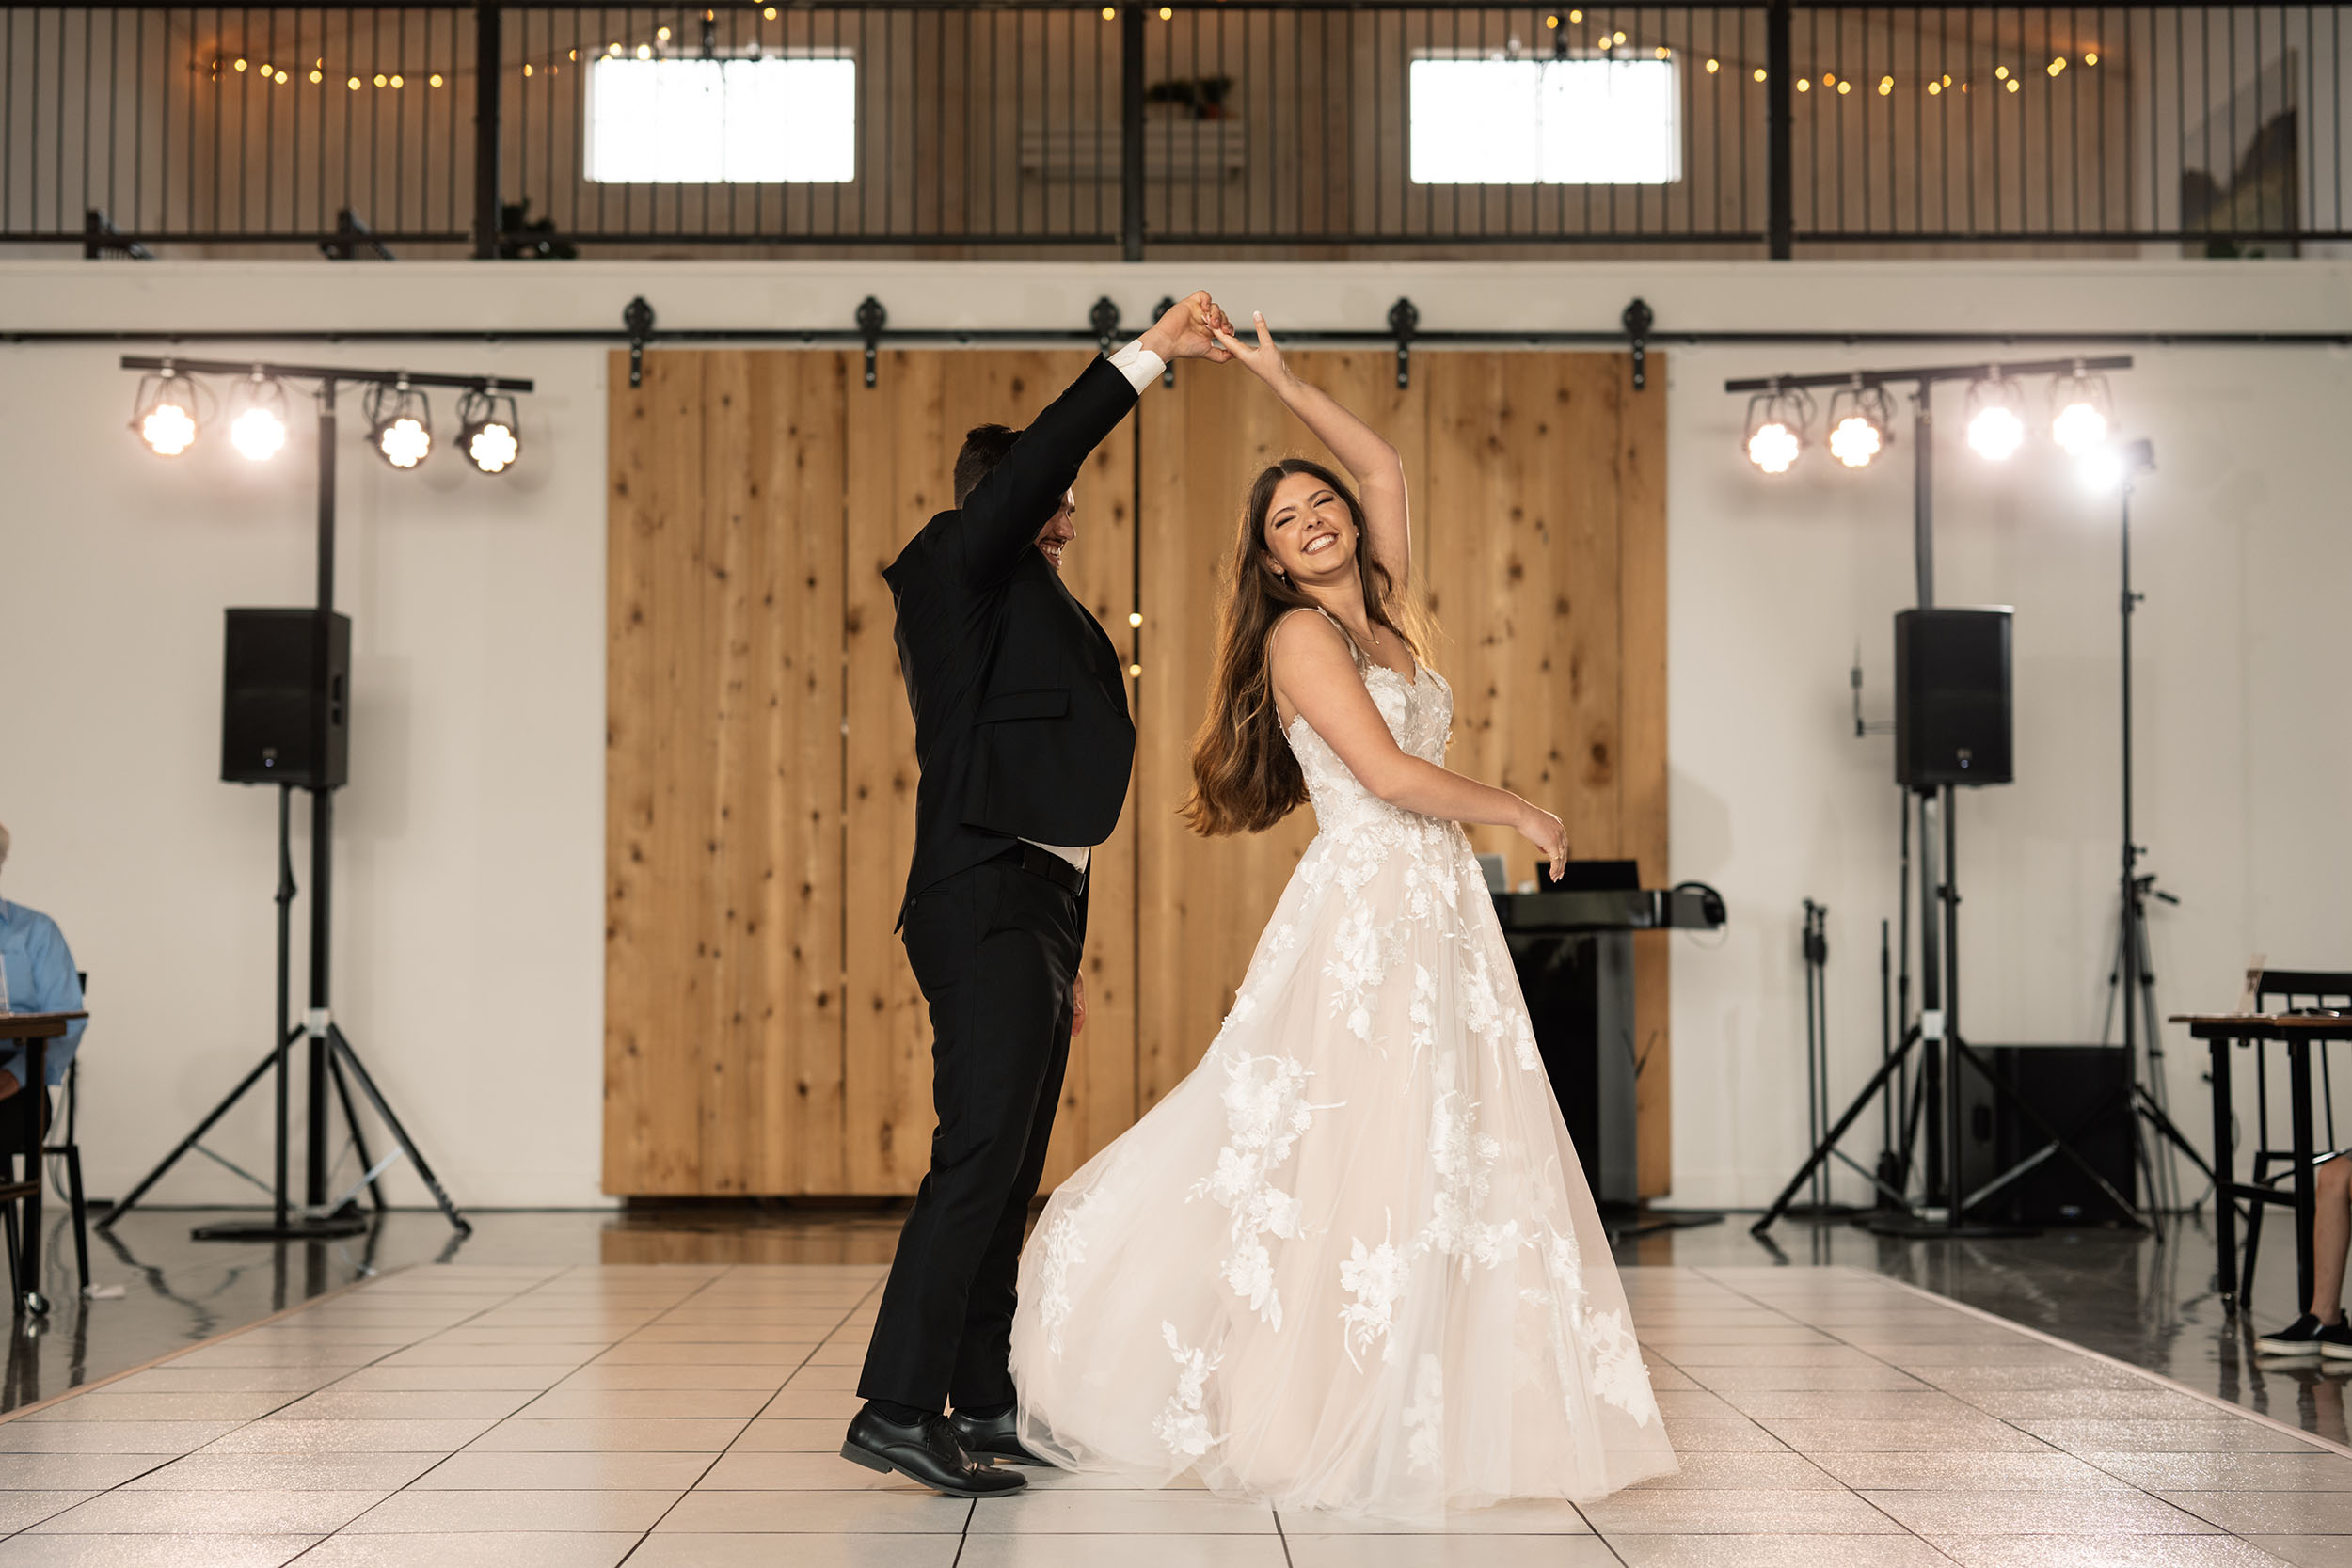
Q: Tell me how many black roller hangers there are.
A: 6